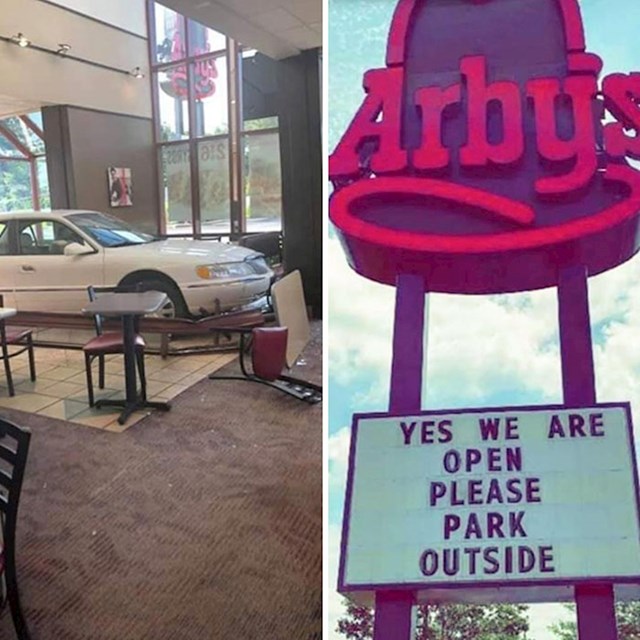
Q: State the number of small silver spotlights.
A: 3